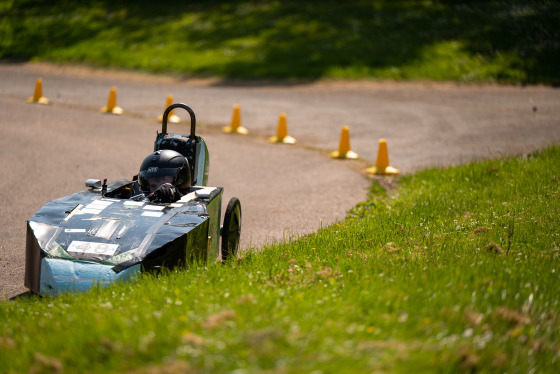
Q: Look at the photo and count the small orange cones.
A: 7